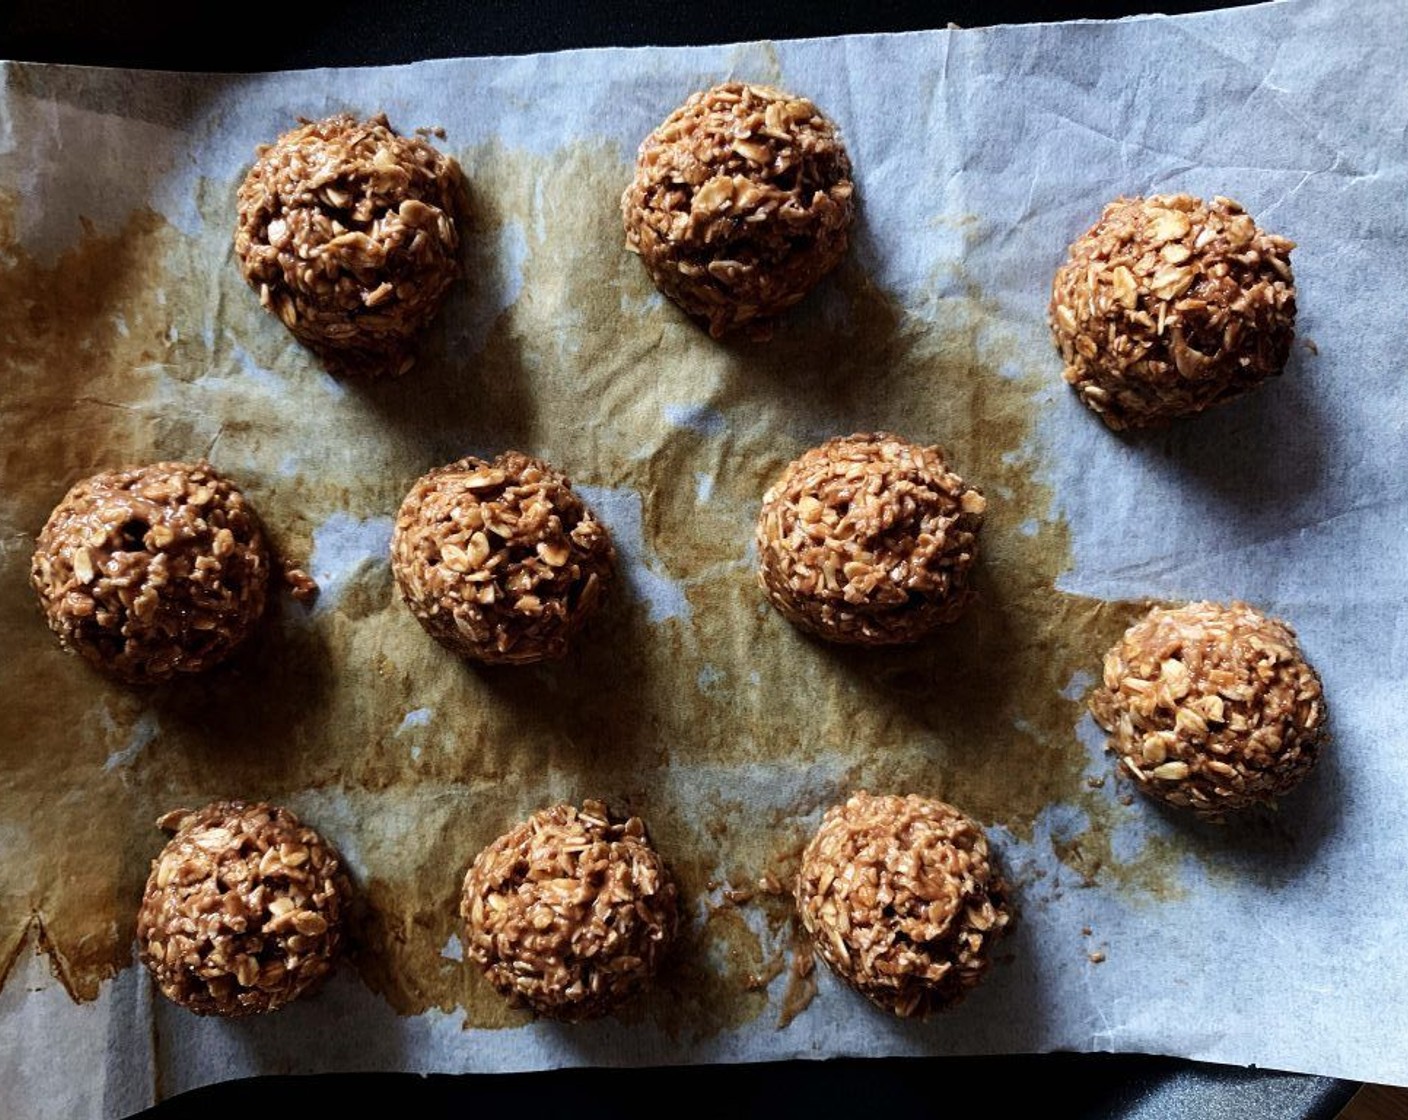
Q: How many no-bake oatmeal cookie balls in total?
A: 10